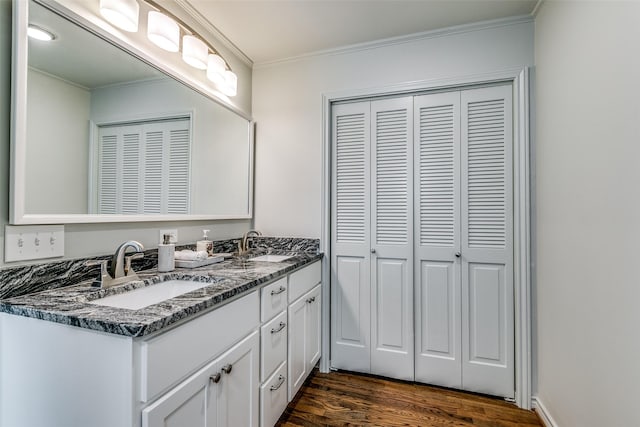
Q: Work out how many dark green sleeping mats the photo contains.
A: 0